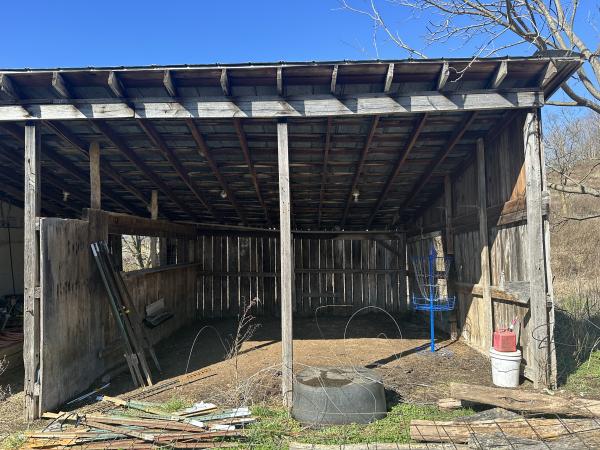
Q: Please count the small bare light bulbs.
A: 3